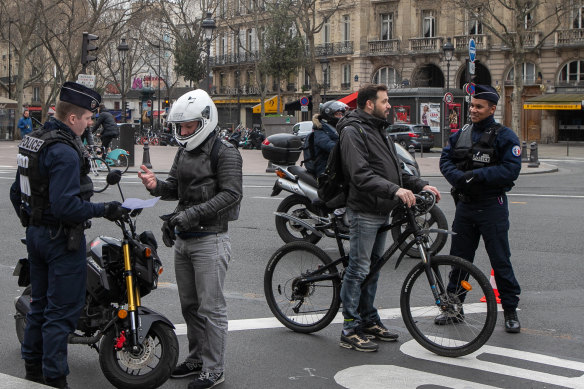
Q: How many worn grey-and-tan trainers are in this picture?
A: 2